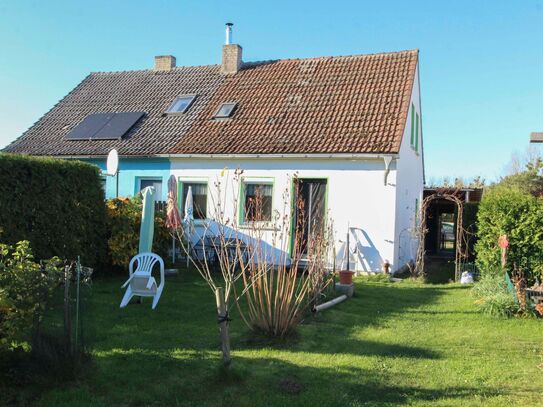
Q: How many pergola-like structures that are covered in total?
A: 1